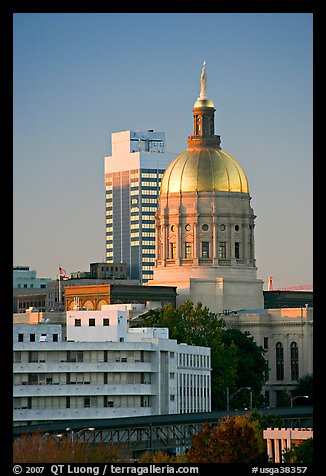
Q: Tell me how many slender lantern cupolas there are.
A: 1